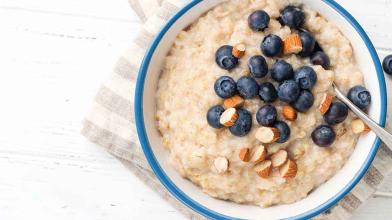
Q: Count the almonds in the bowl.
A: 14